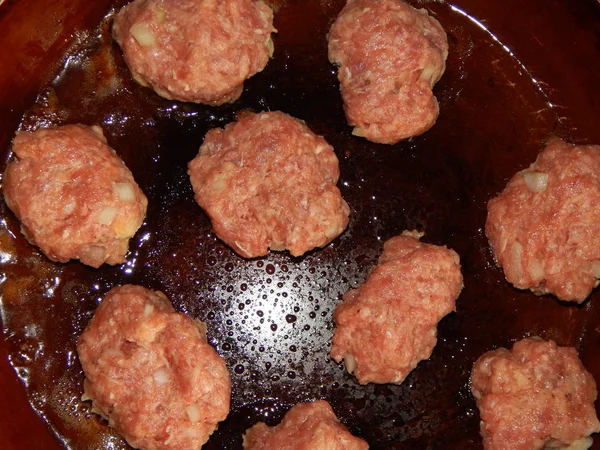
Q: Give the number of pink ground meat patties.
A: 9